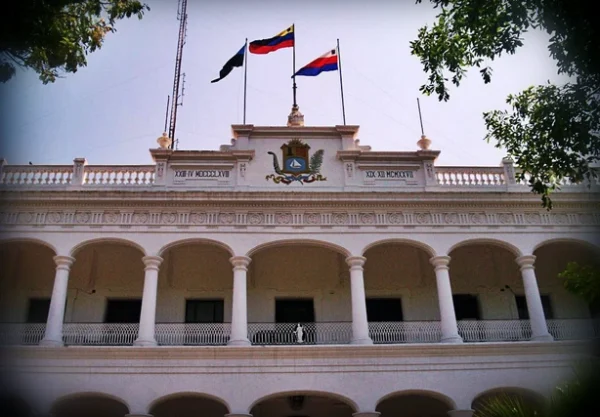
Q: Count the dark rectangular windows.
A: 7